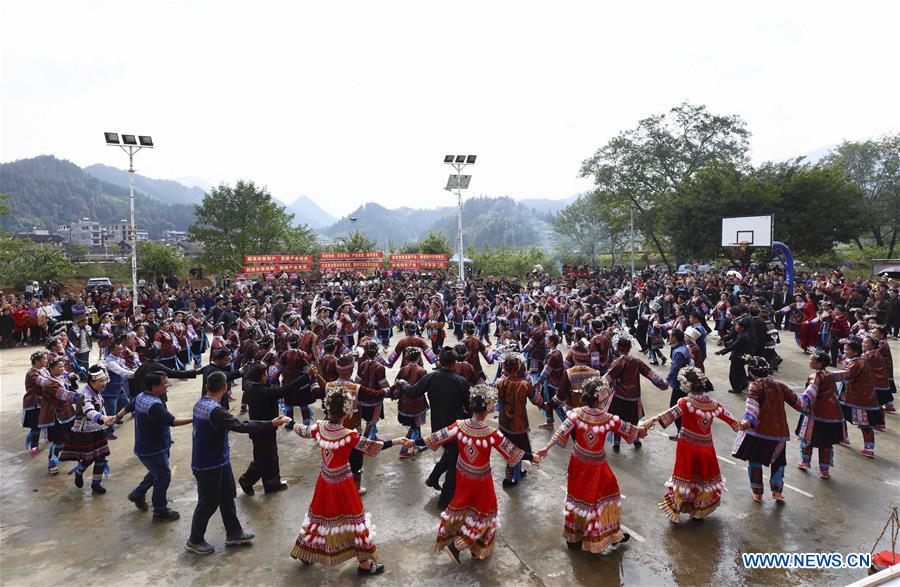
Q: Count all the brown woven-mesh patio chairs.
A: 0